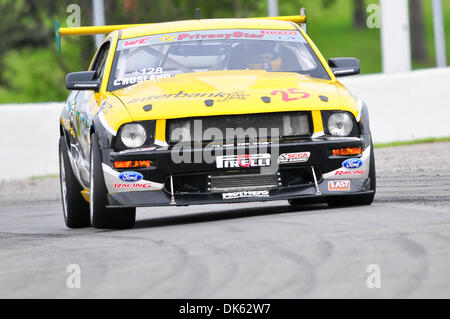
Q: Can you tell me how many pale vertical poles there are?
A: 4